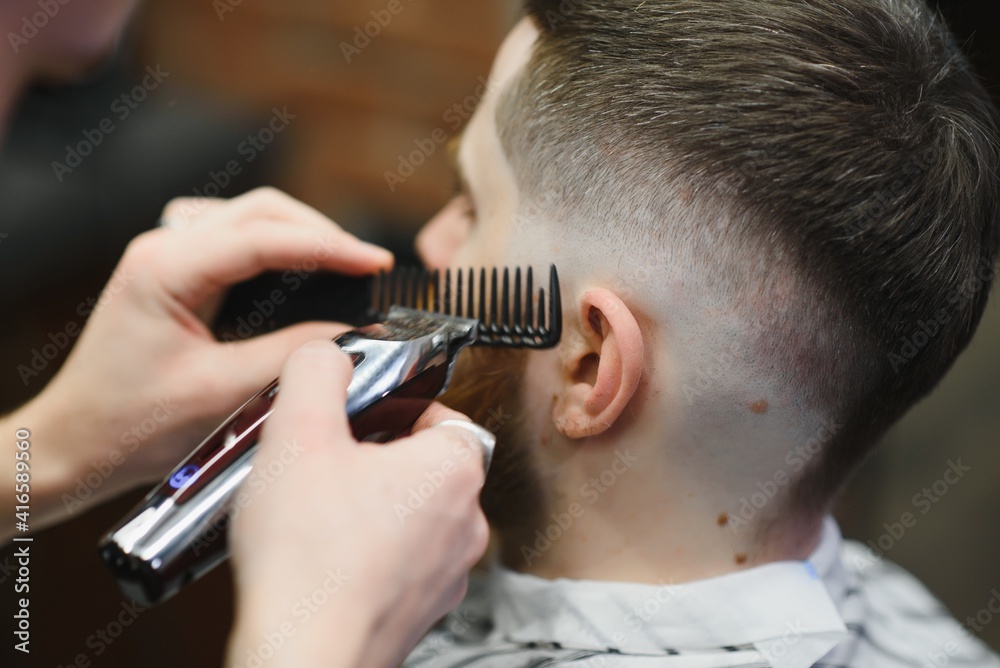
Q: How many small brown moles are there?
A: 3